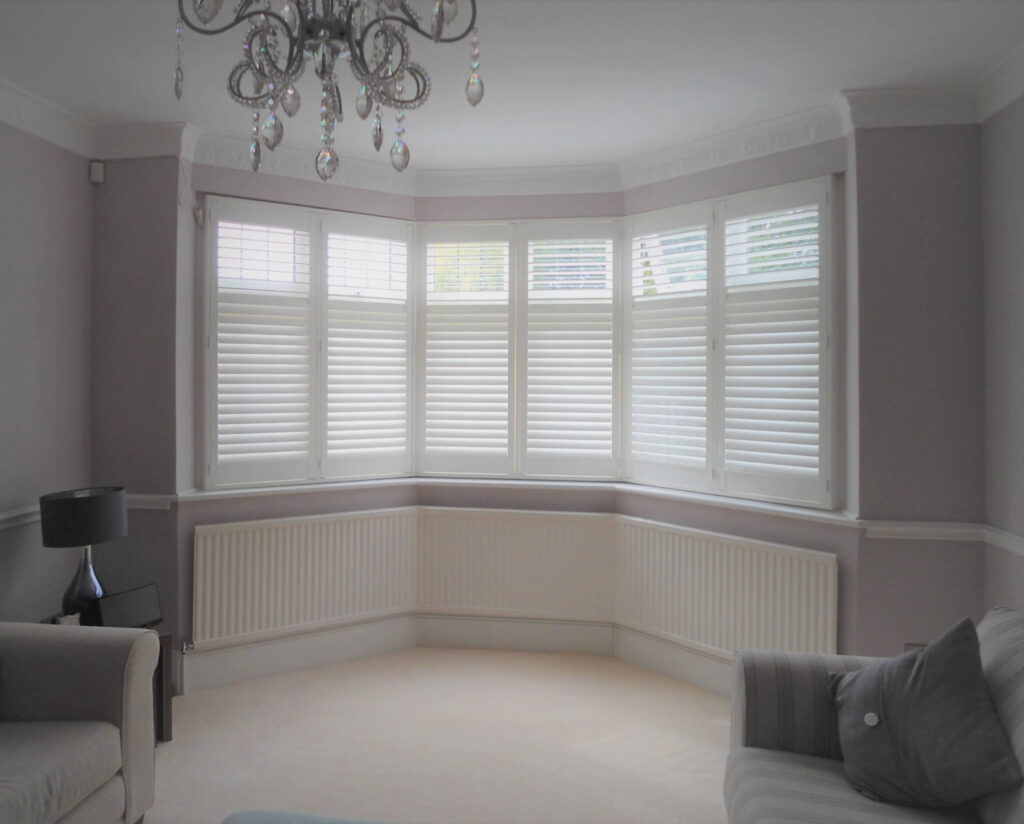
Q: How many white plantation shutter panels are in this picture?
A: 6